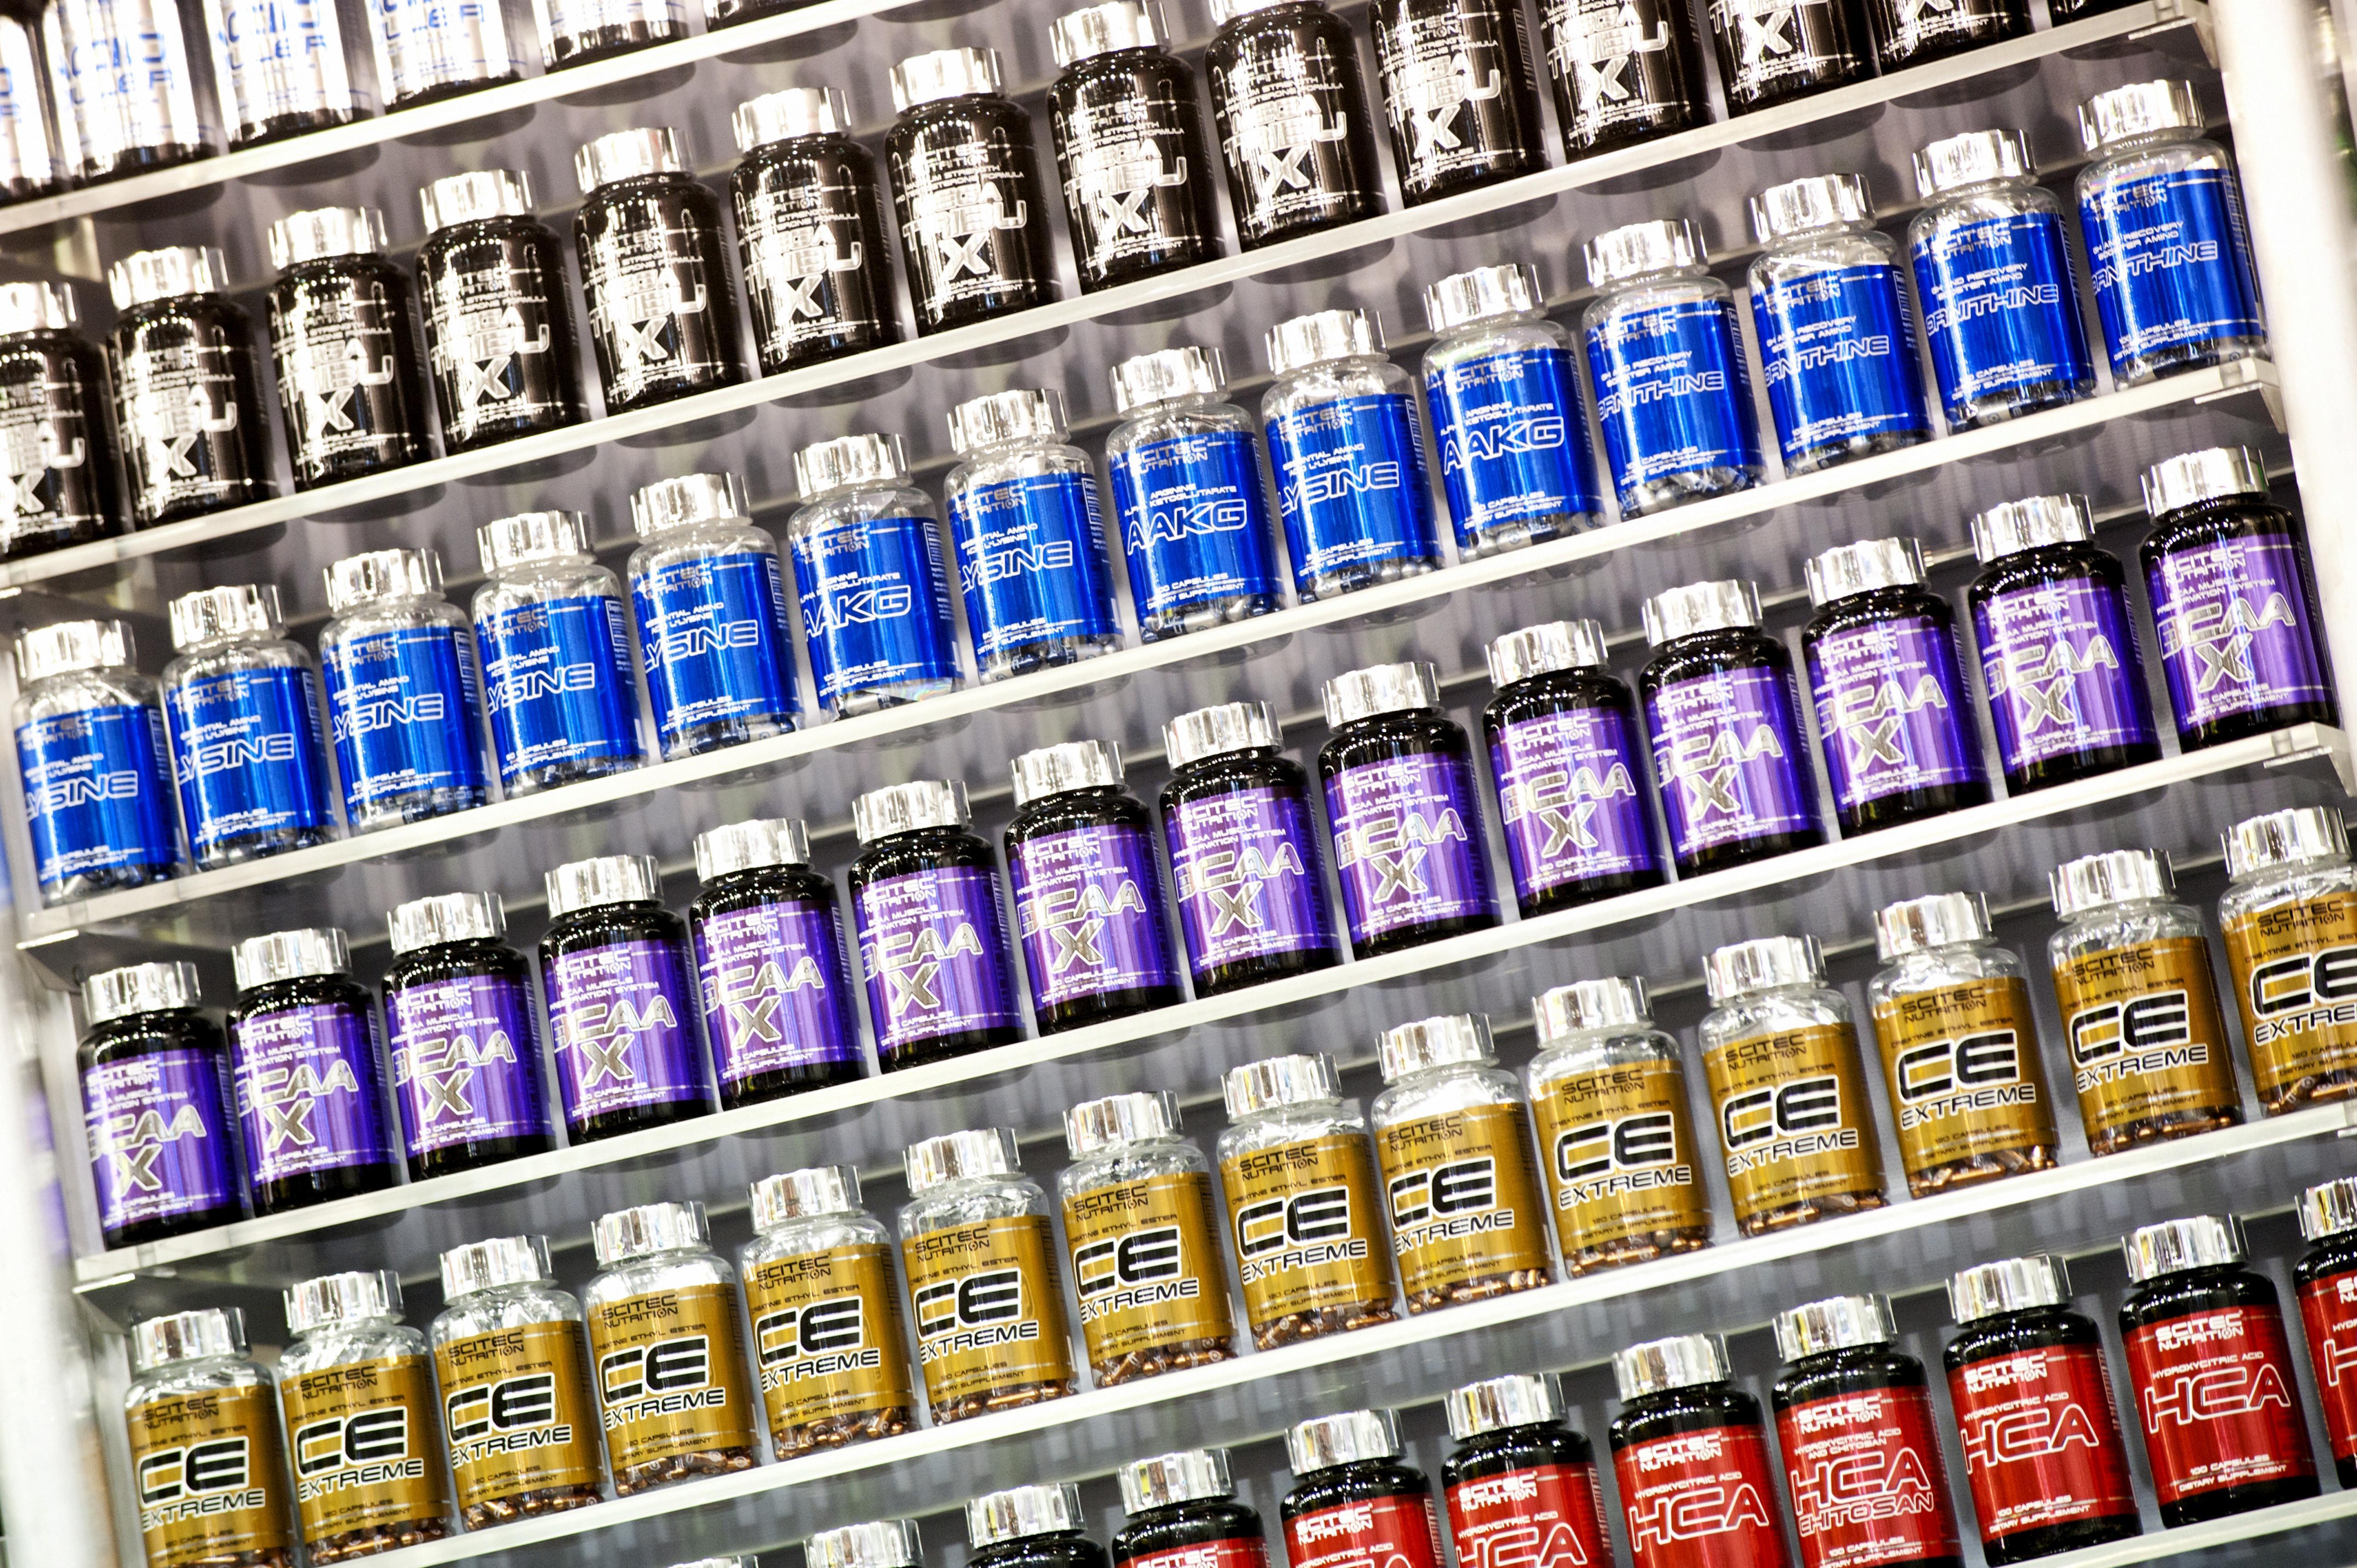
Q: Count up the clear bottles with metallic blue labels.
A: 14